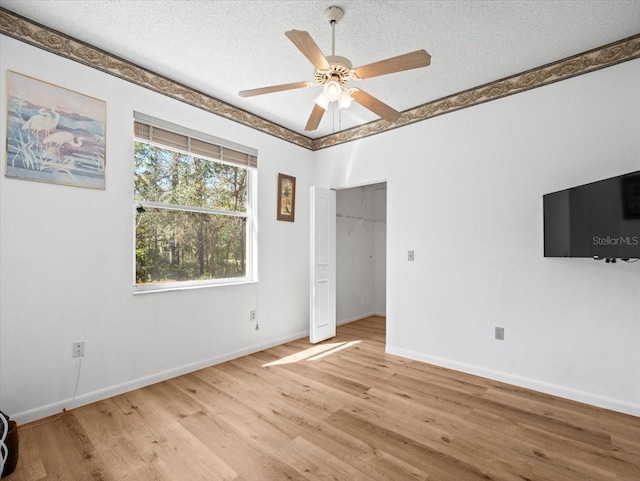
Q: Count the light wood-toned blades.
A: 5